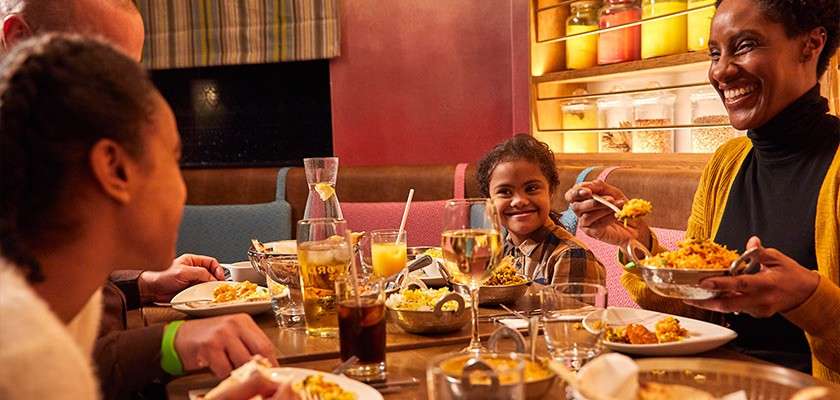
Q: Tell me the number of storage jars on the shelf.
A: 8